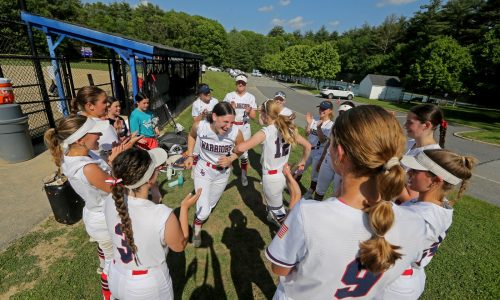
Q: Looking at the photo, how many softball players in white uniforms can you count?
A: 13